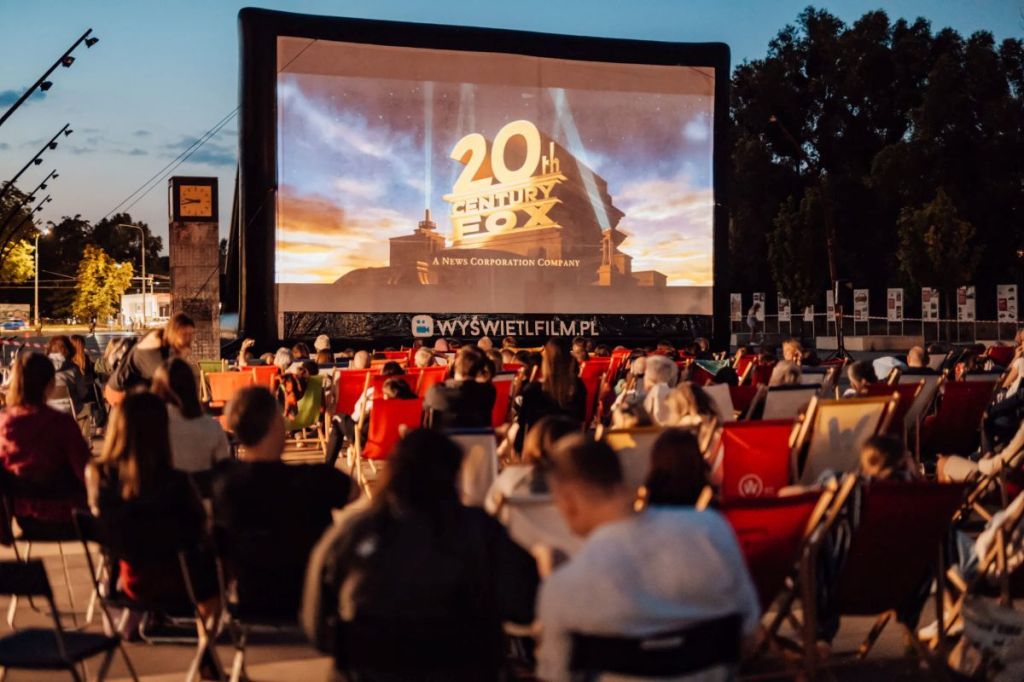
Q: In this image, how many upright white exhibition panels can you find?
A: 10